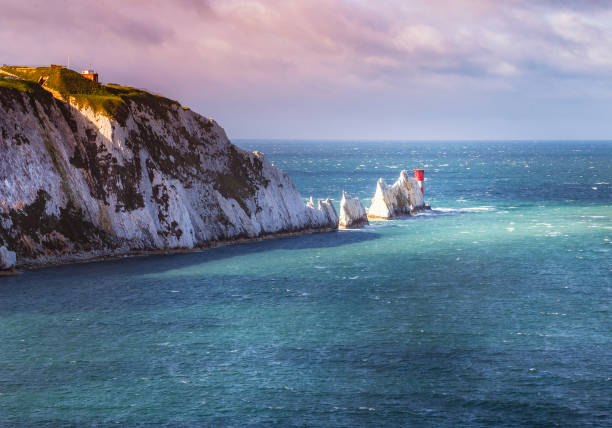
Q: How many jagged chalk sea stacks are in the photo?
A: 3